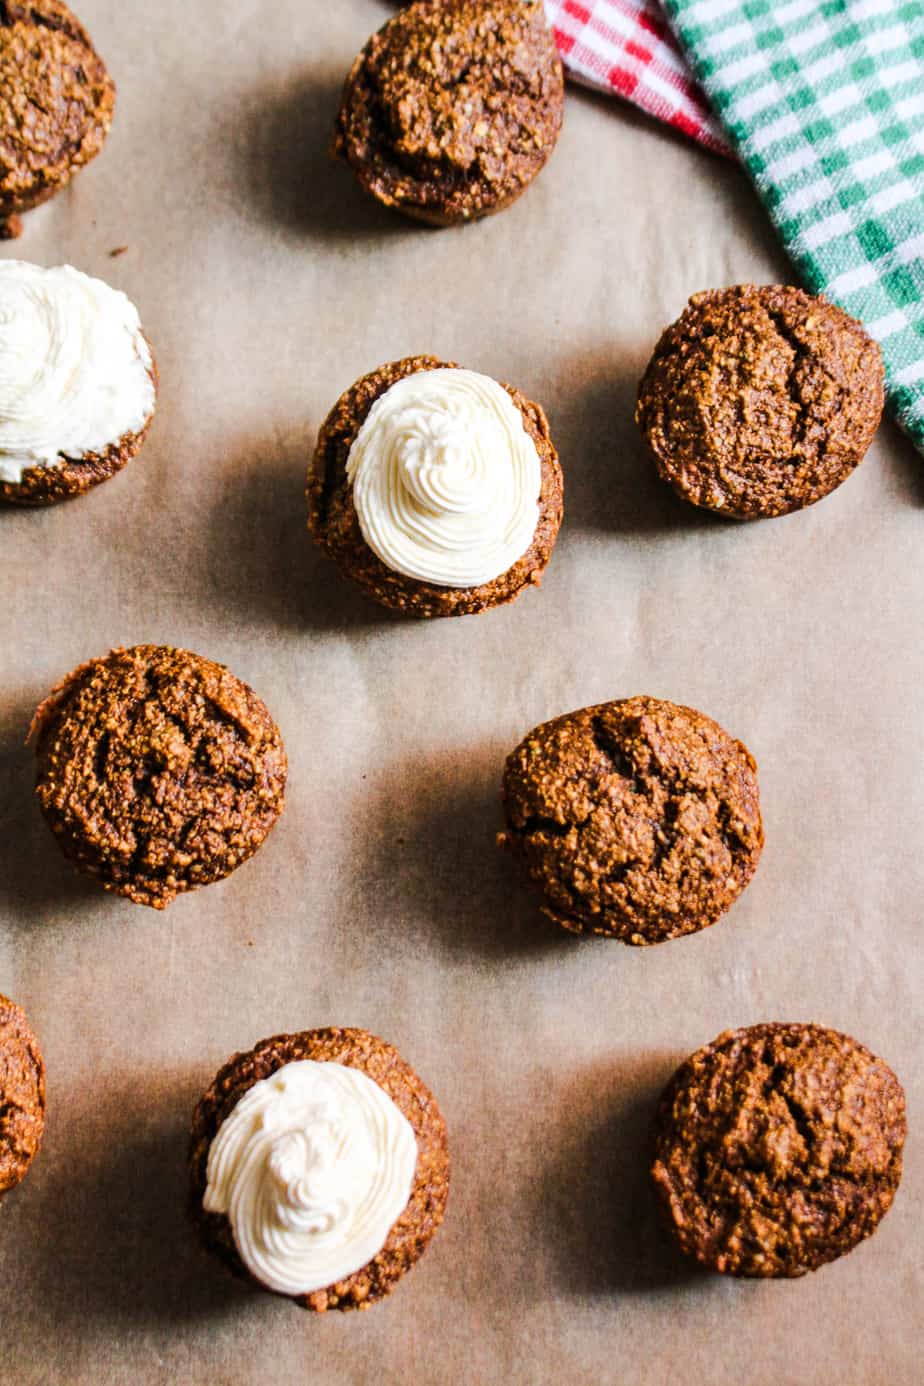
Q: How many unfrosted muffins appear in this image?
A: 7